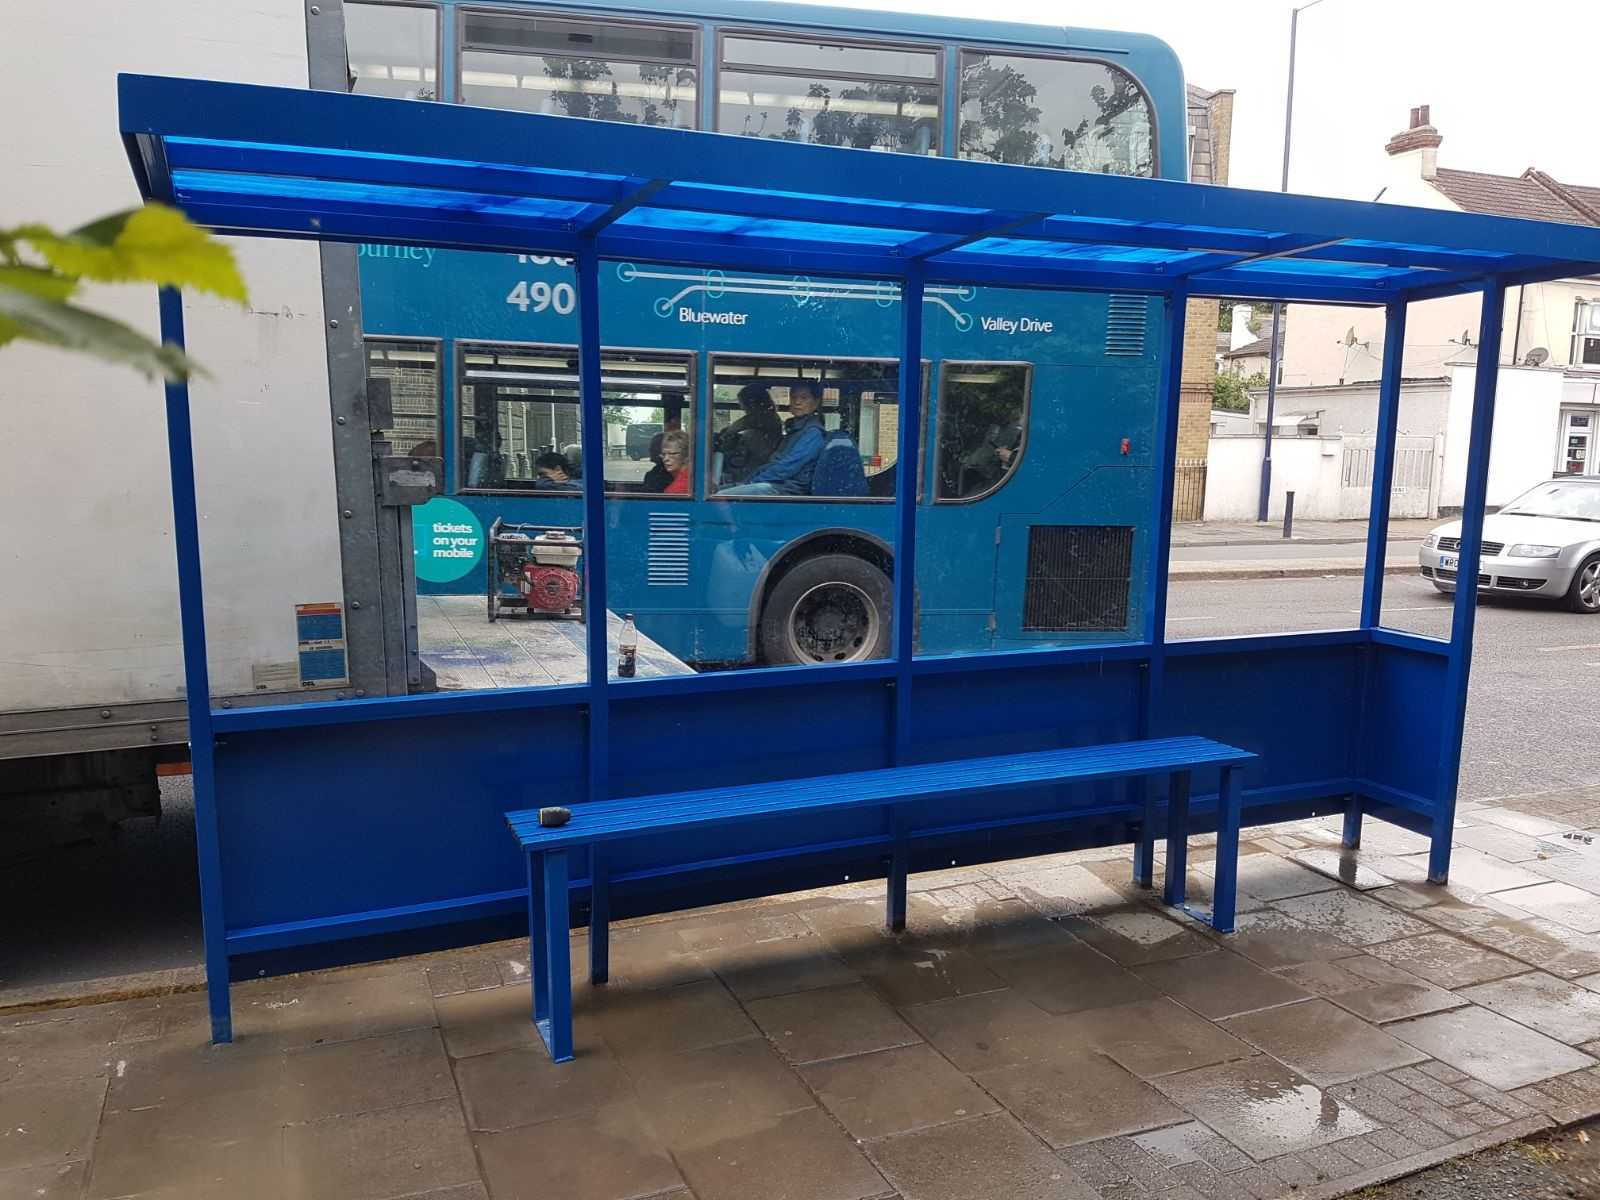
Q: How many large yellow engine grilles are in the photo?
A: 0